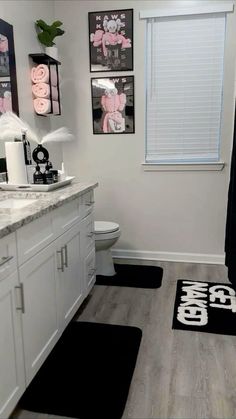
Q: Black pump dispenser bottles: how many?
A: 2